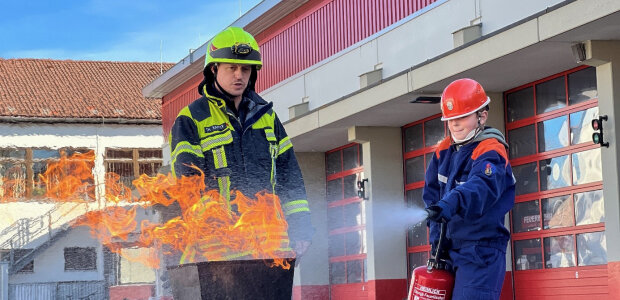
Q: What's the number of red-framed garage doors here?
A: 3